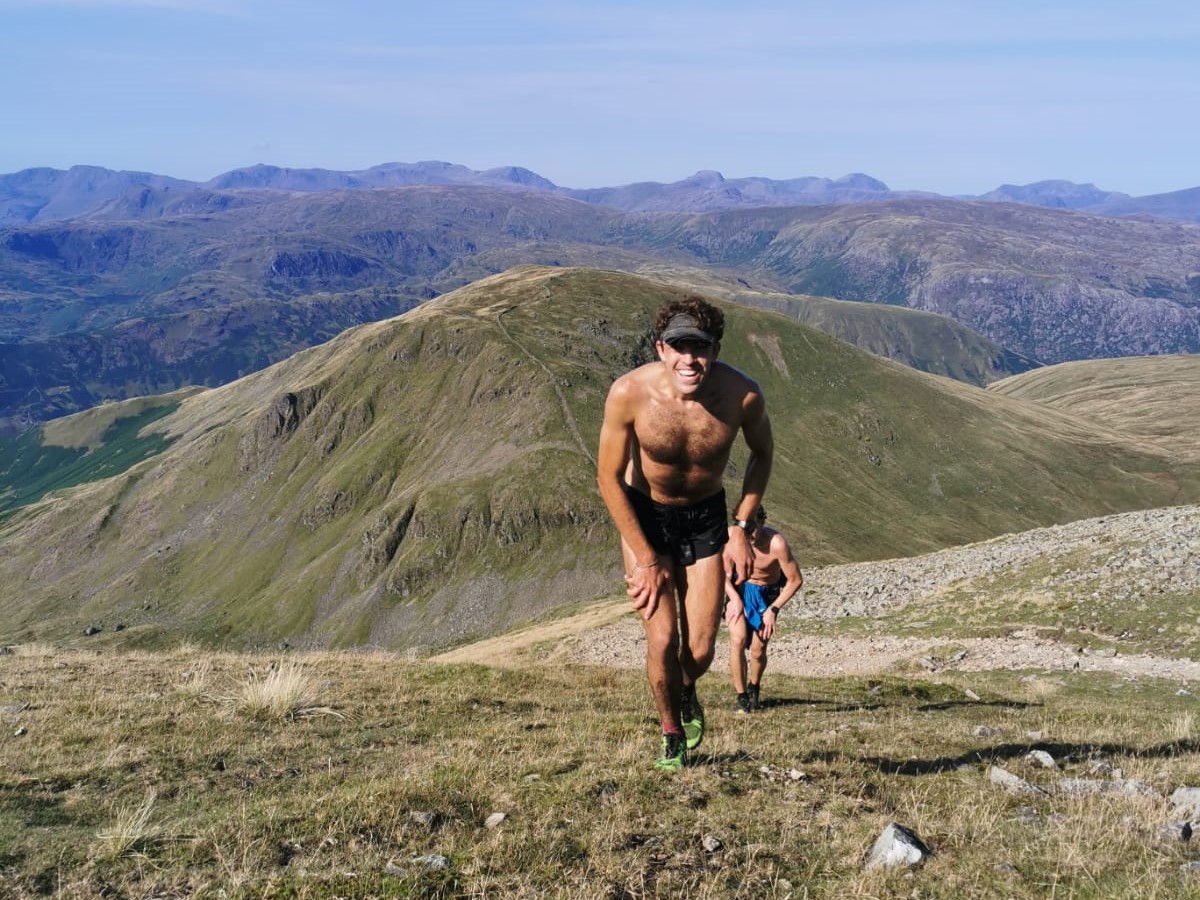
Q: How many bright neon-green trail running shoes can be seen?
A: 2